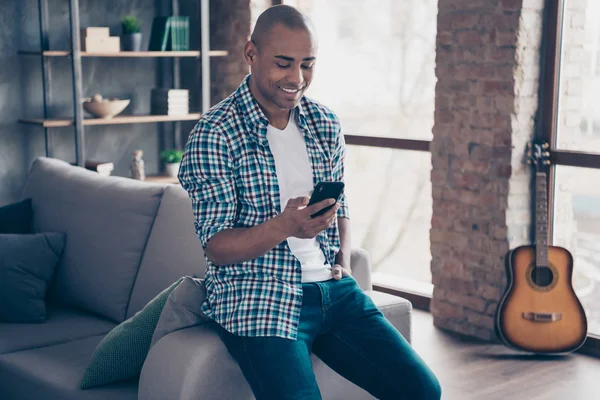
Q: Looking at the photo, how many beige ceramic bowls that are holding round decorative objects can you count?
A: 1